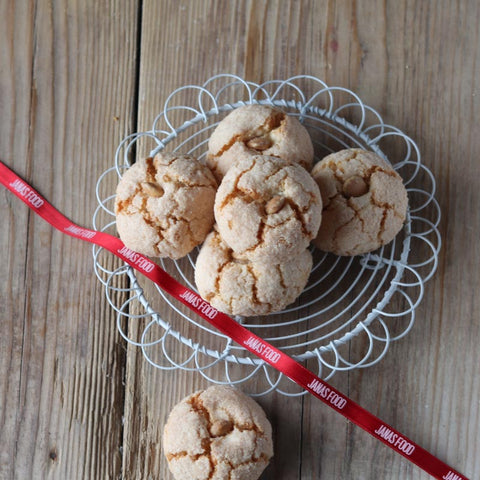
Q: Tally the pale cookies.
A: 6